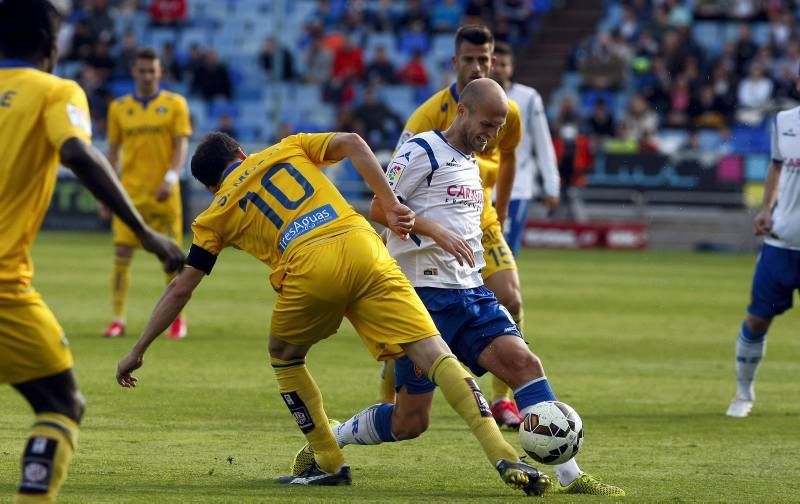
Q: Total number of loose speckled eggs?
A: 0